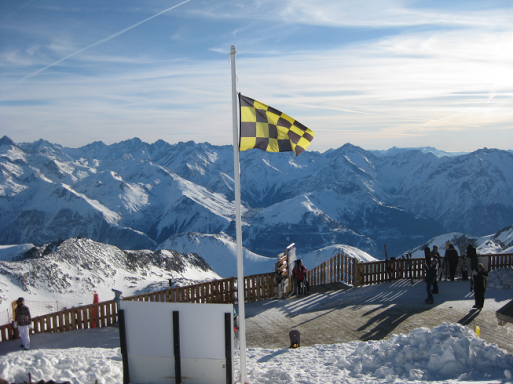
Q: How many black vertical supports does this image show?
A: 3